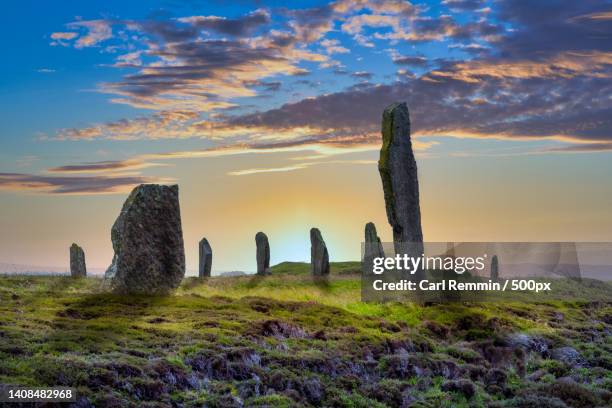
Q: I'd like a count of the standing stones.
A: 8